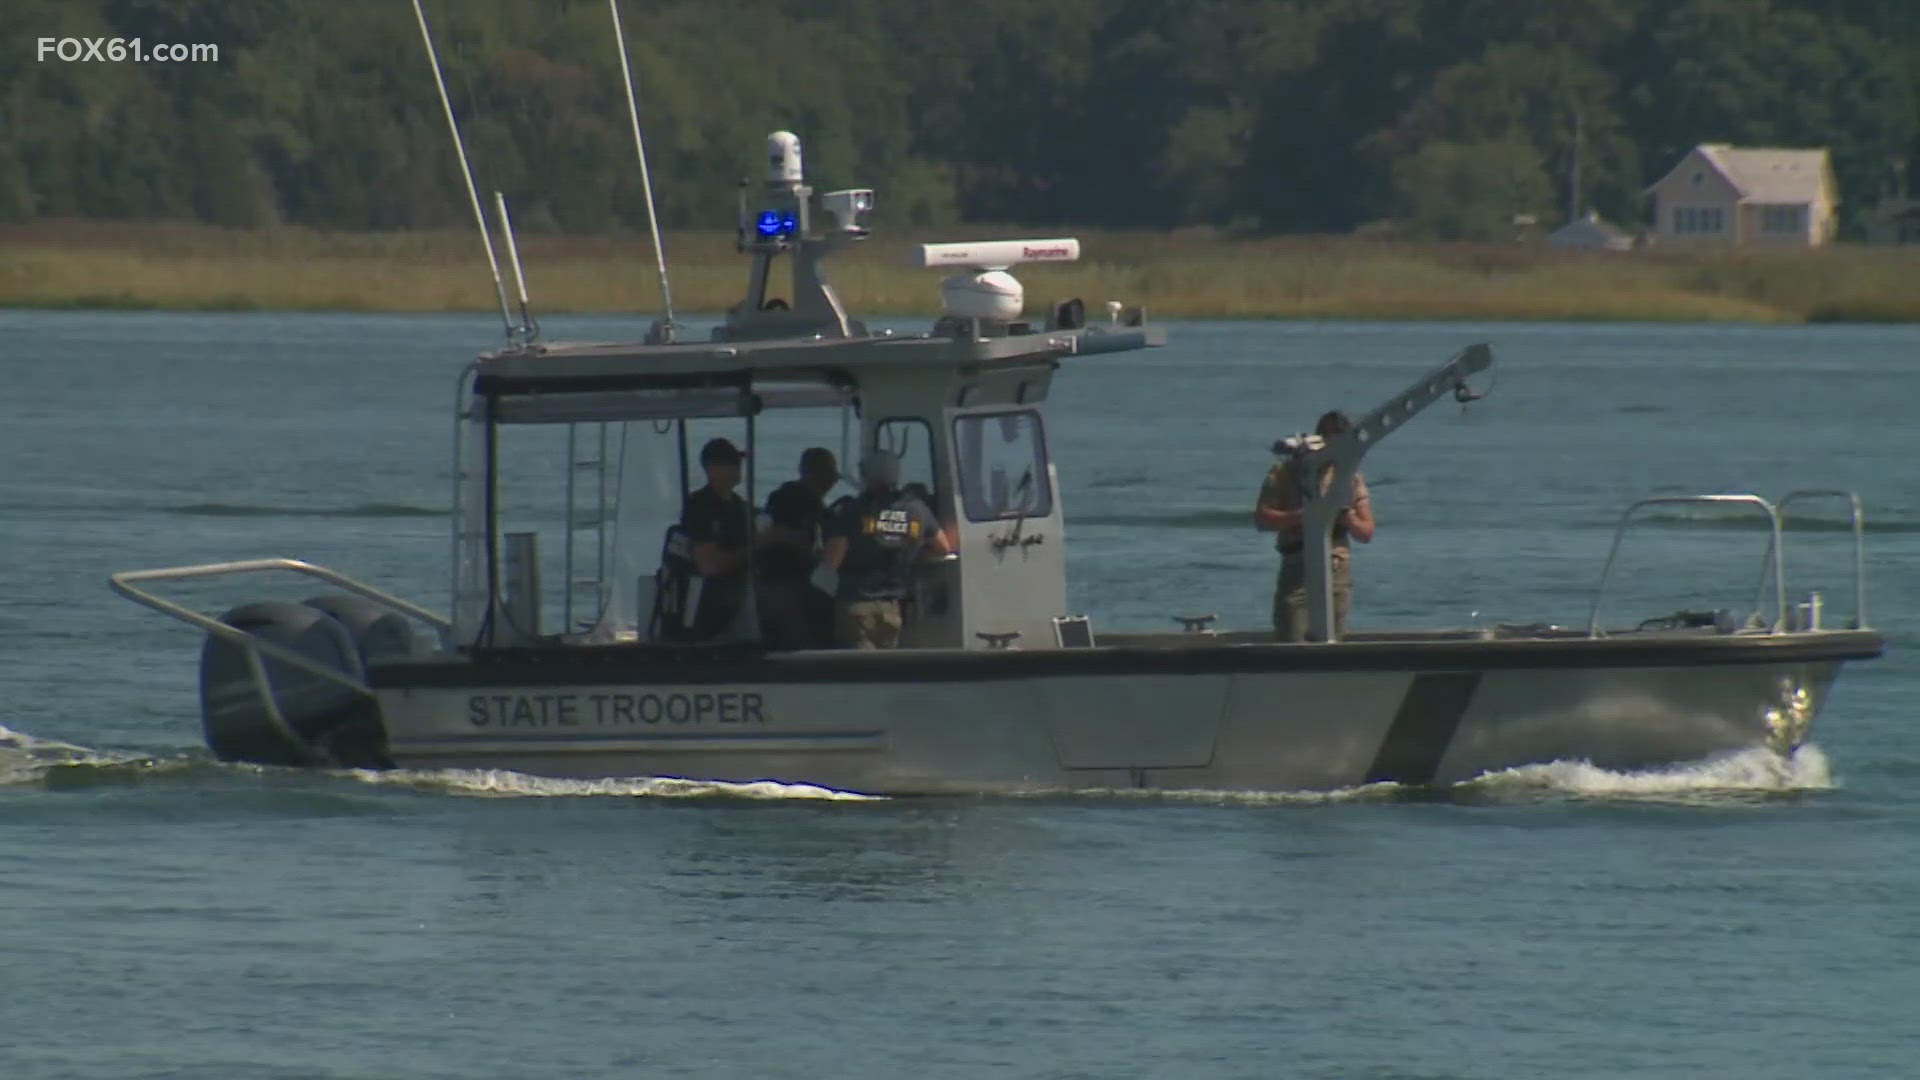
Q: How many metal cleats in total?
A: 2